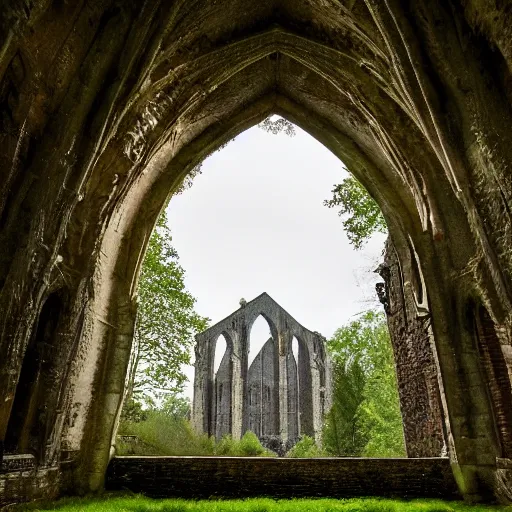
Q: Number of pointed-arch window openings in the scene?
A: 3